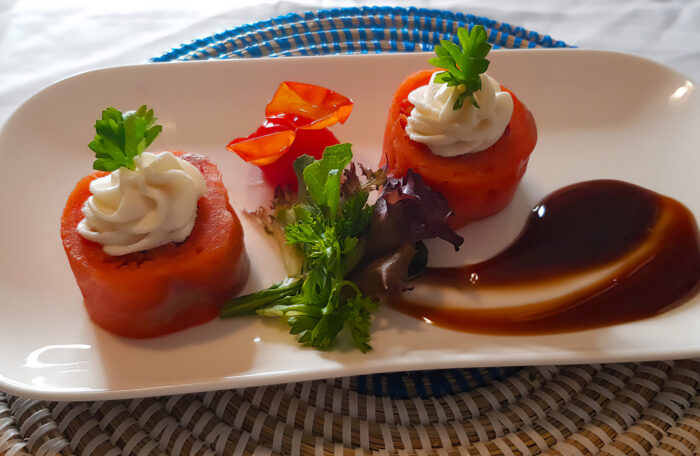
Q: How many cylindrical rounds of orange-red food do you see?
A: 2